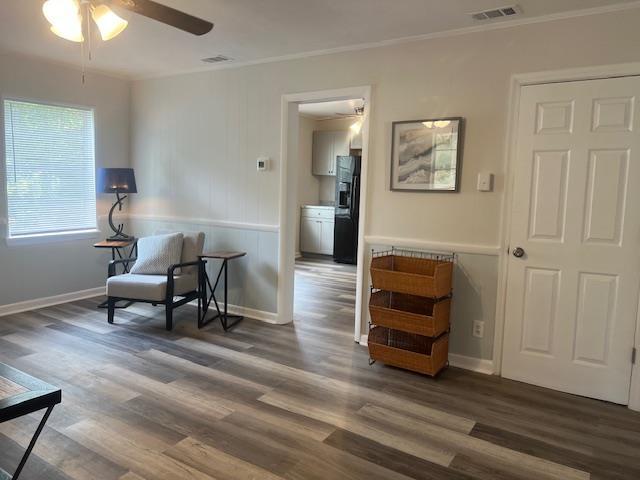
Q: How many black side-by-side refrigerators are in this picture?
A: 1